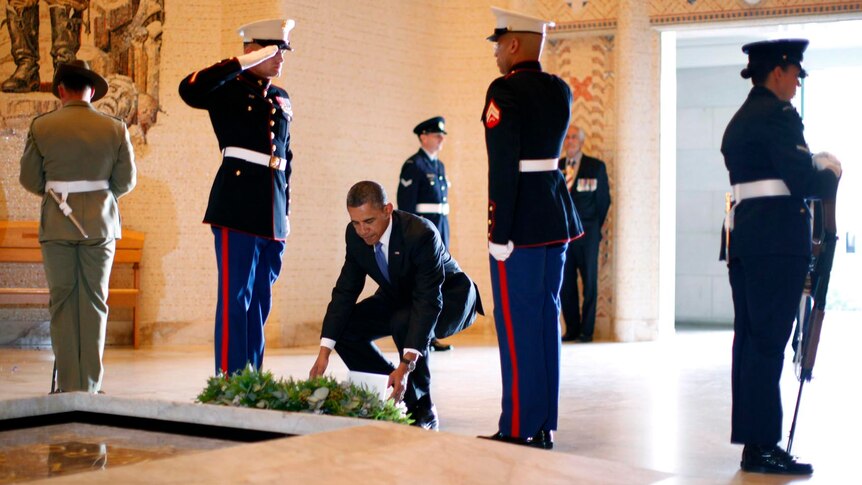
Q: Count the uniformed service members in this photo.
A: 5